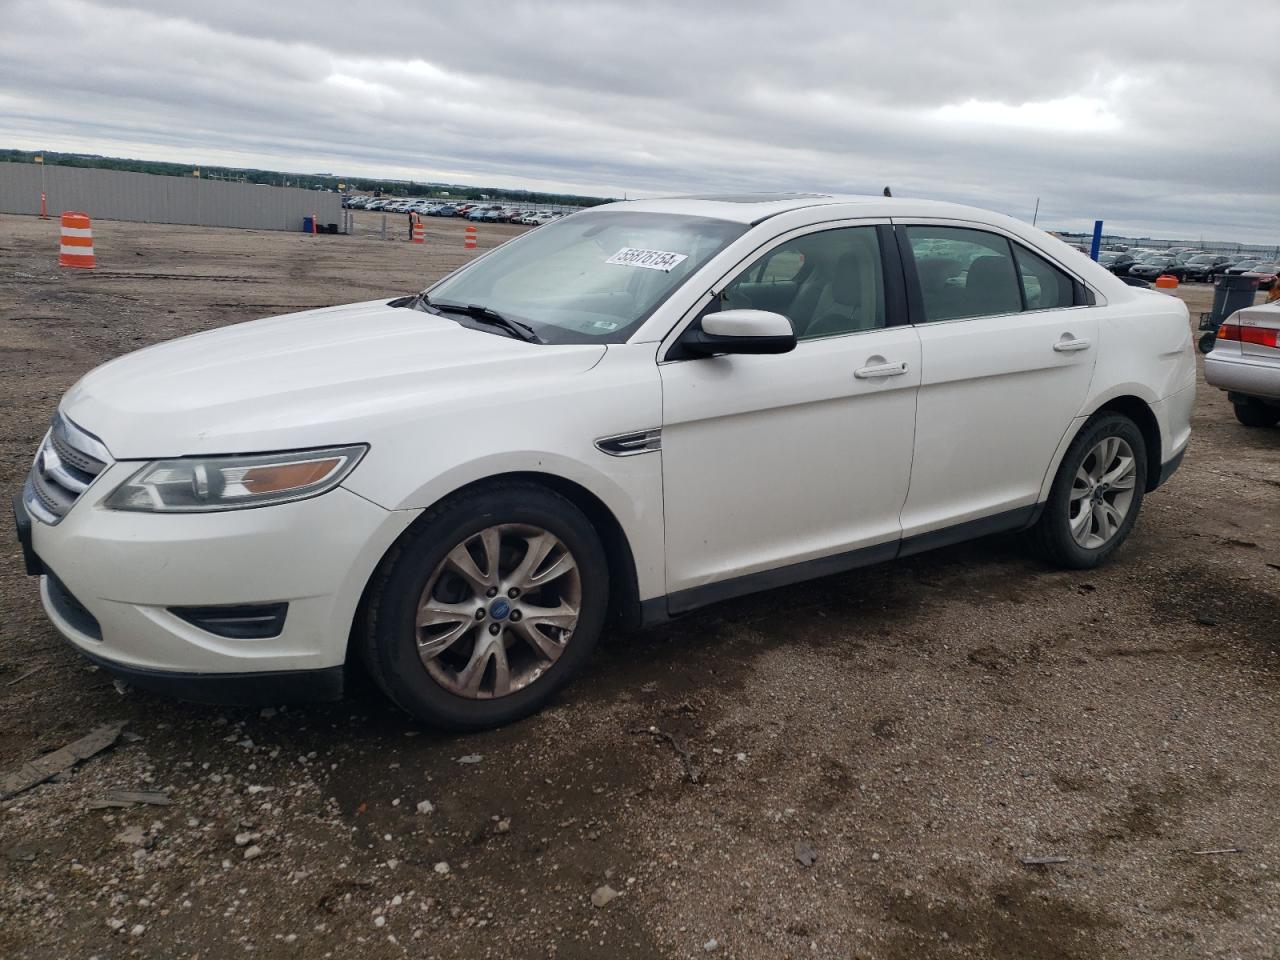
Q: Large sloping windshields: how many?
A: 1